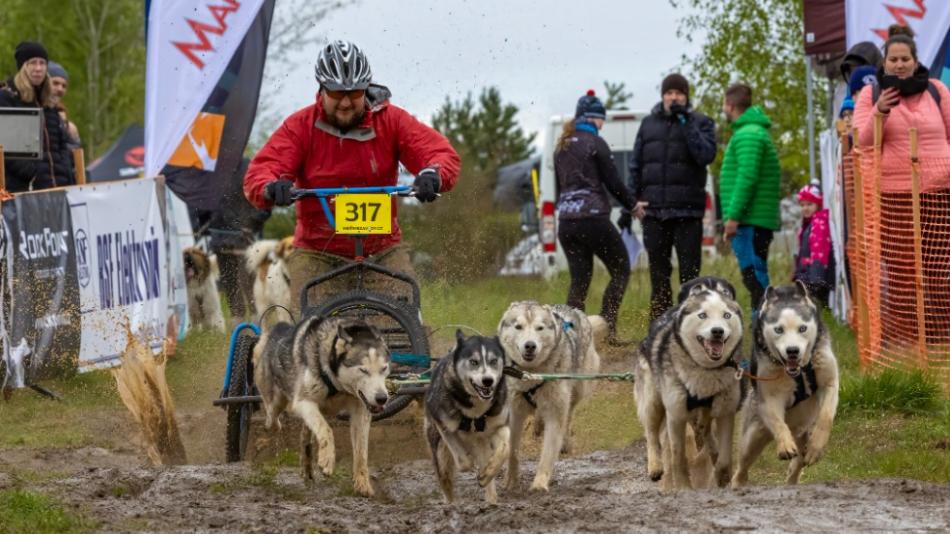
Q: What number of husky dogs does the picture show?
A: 5